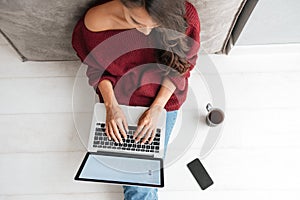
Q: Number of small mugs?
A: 1